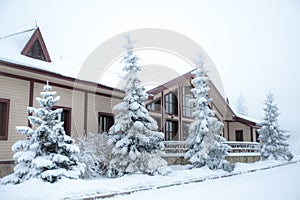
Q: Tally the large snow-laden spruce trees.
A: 4